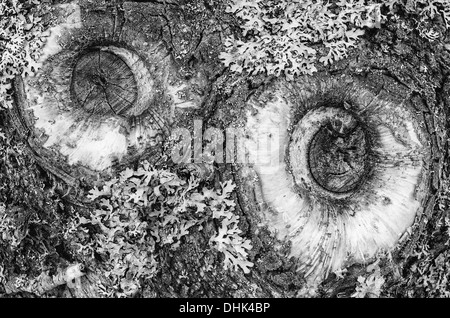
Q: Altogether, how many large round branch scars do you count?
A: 2